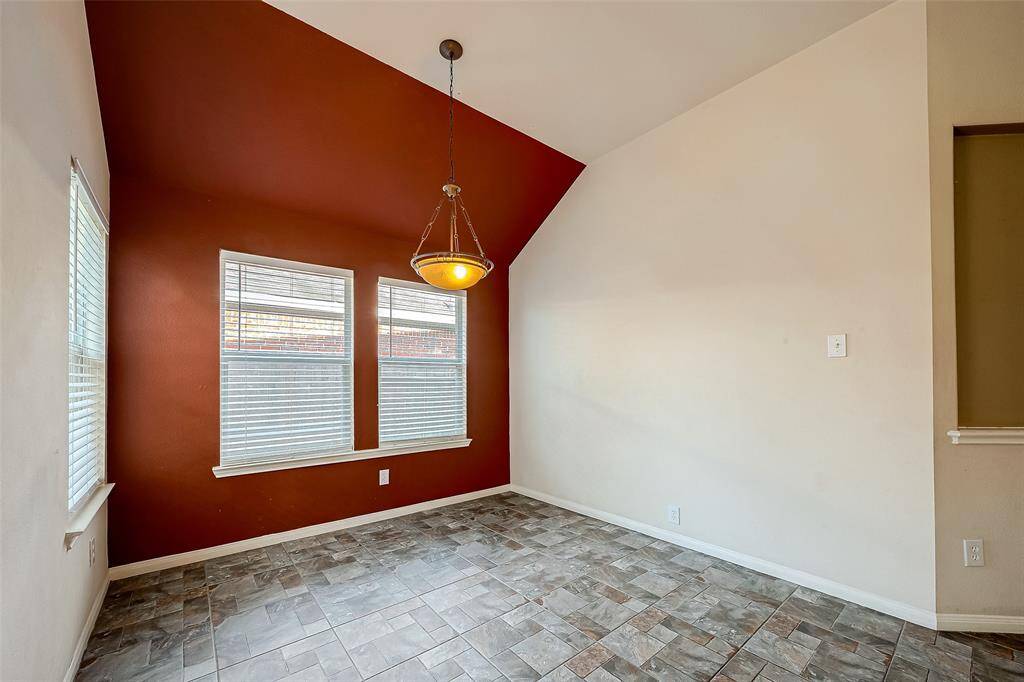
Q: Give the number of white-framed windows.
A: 3